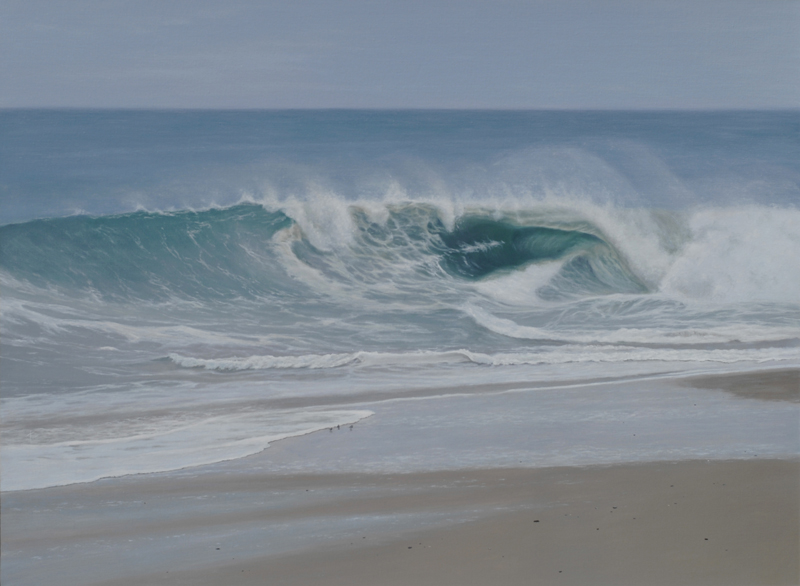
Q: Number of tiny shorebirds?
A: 3